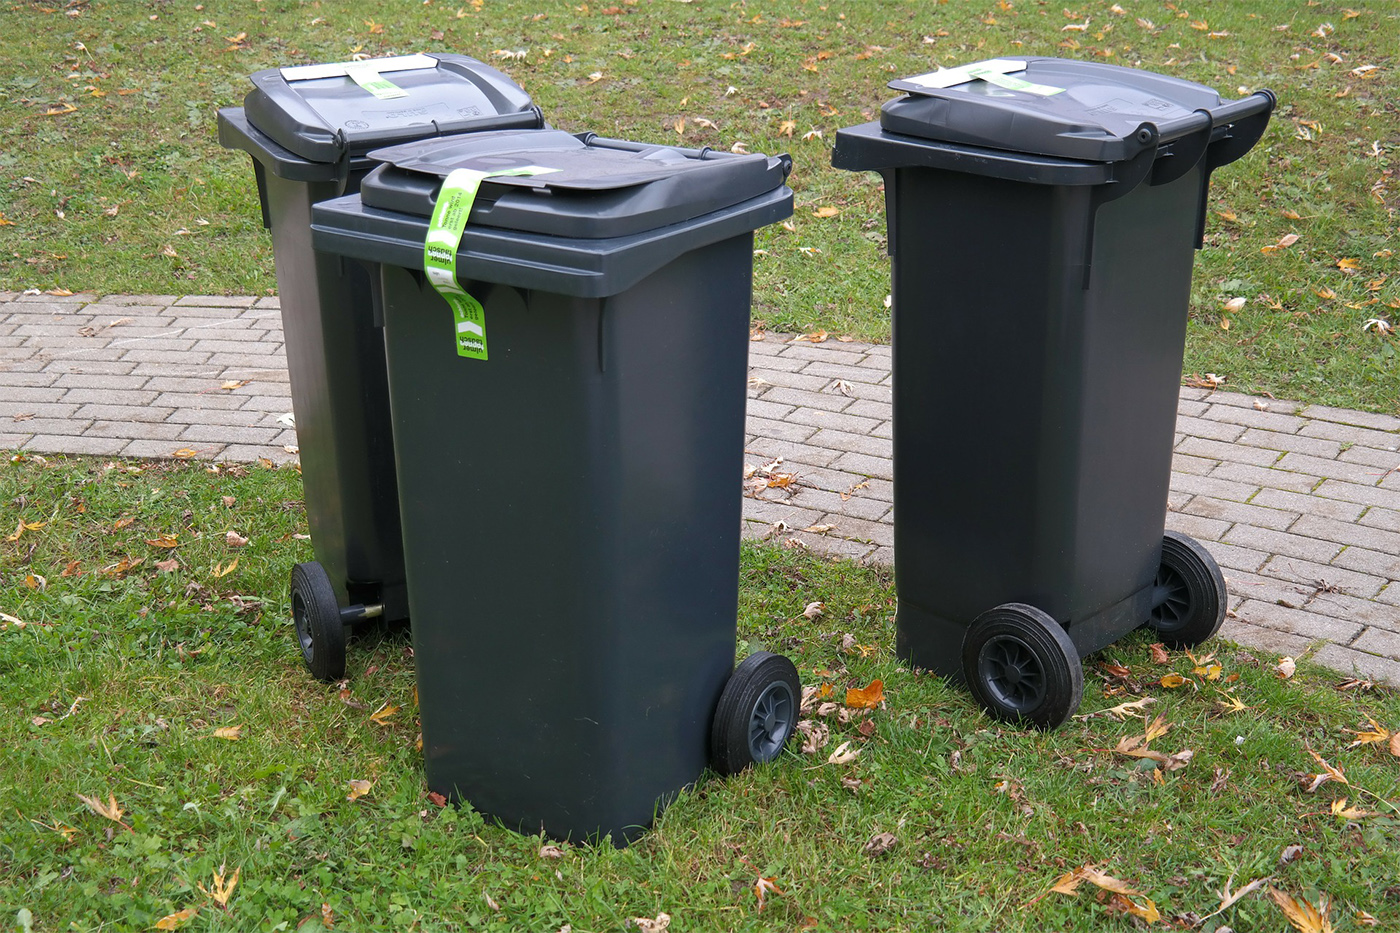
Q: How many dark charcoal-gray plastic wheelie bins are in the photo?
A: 3